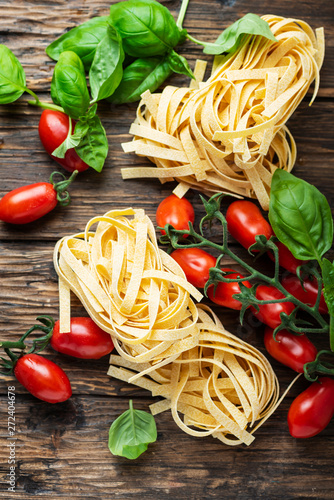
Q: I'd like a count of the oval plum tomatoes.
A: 13